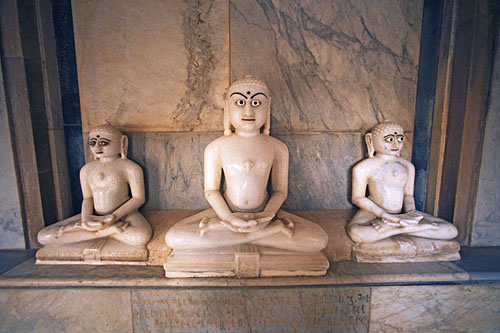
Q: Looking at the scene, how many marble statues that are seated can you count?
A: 3